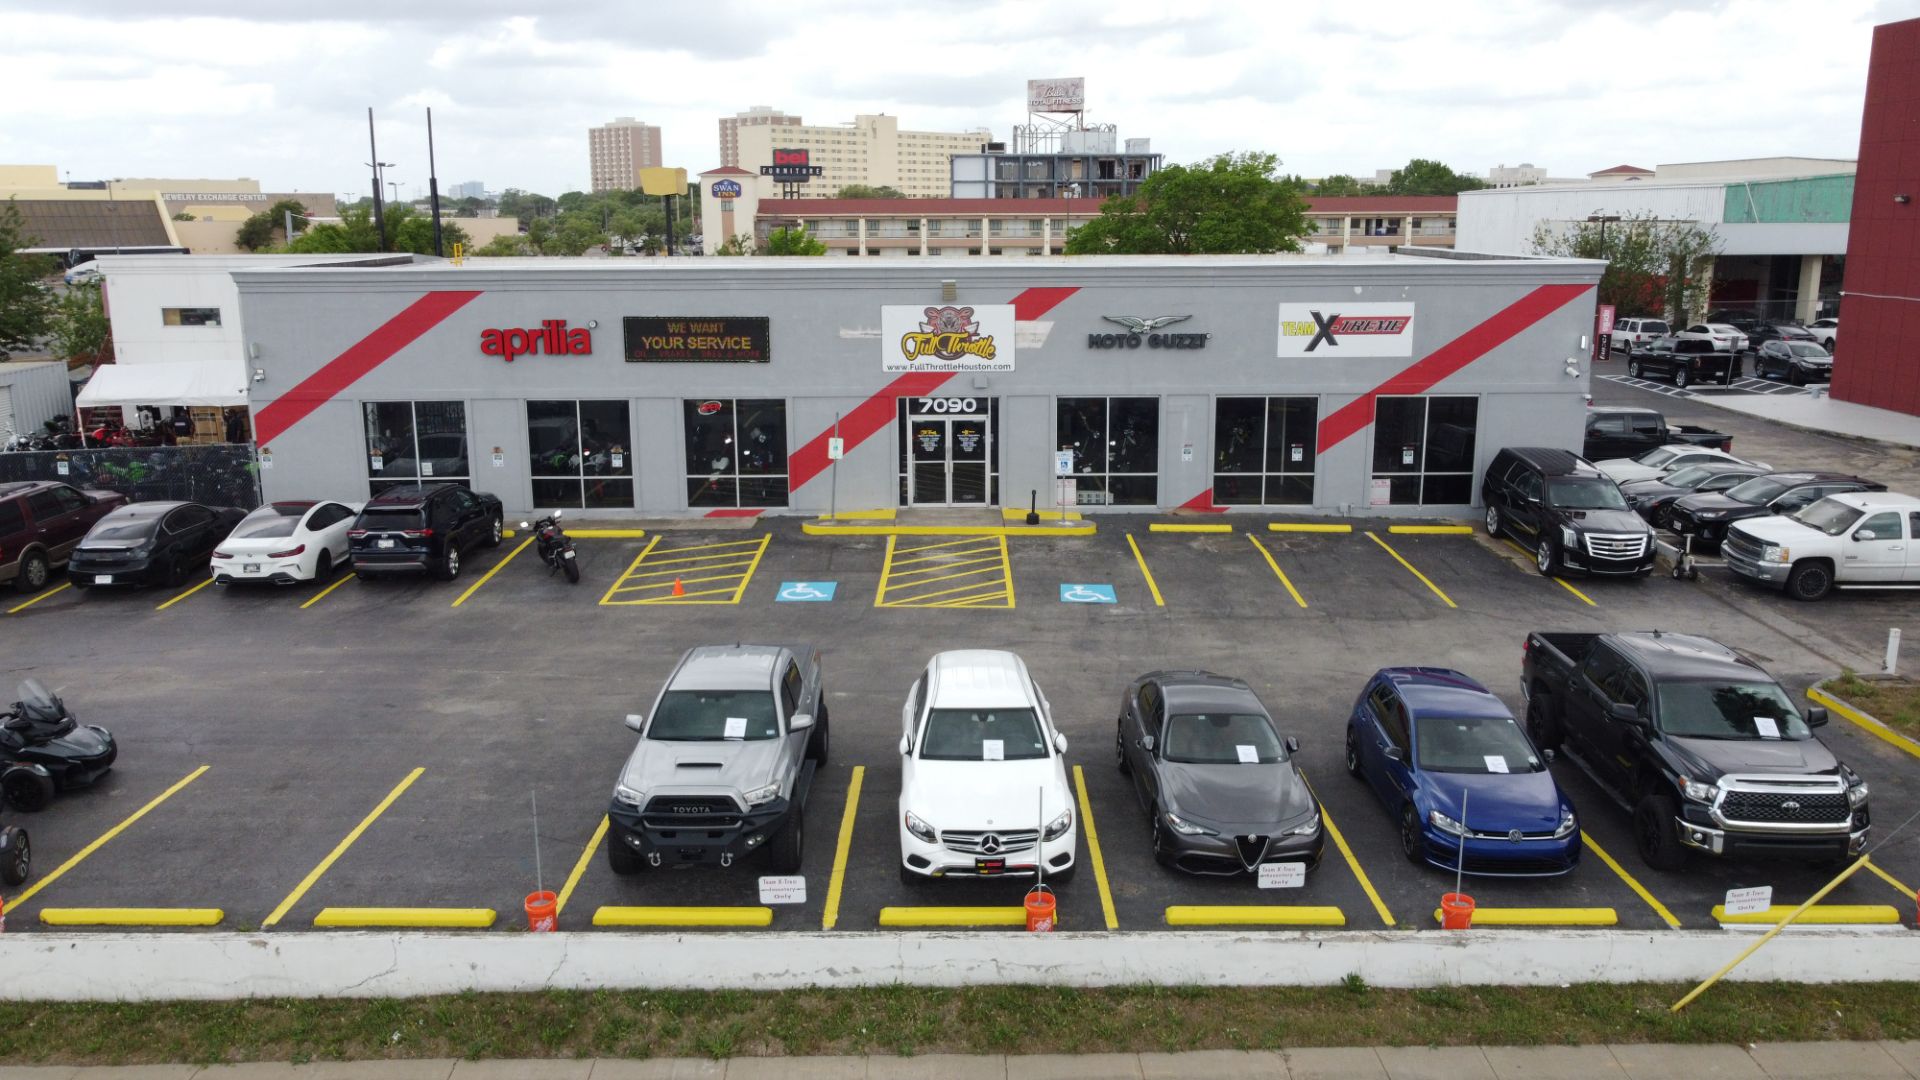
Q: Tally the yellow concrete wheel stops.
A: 12